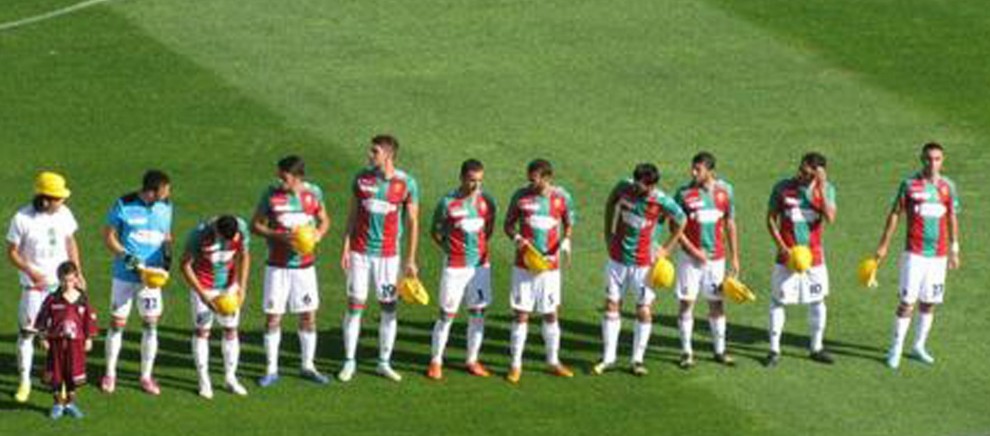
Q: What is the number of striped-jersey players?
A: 9